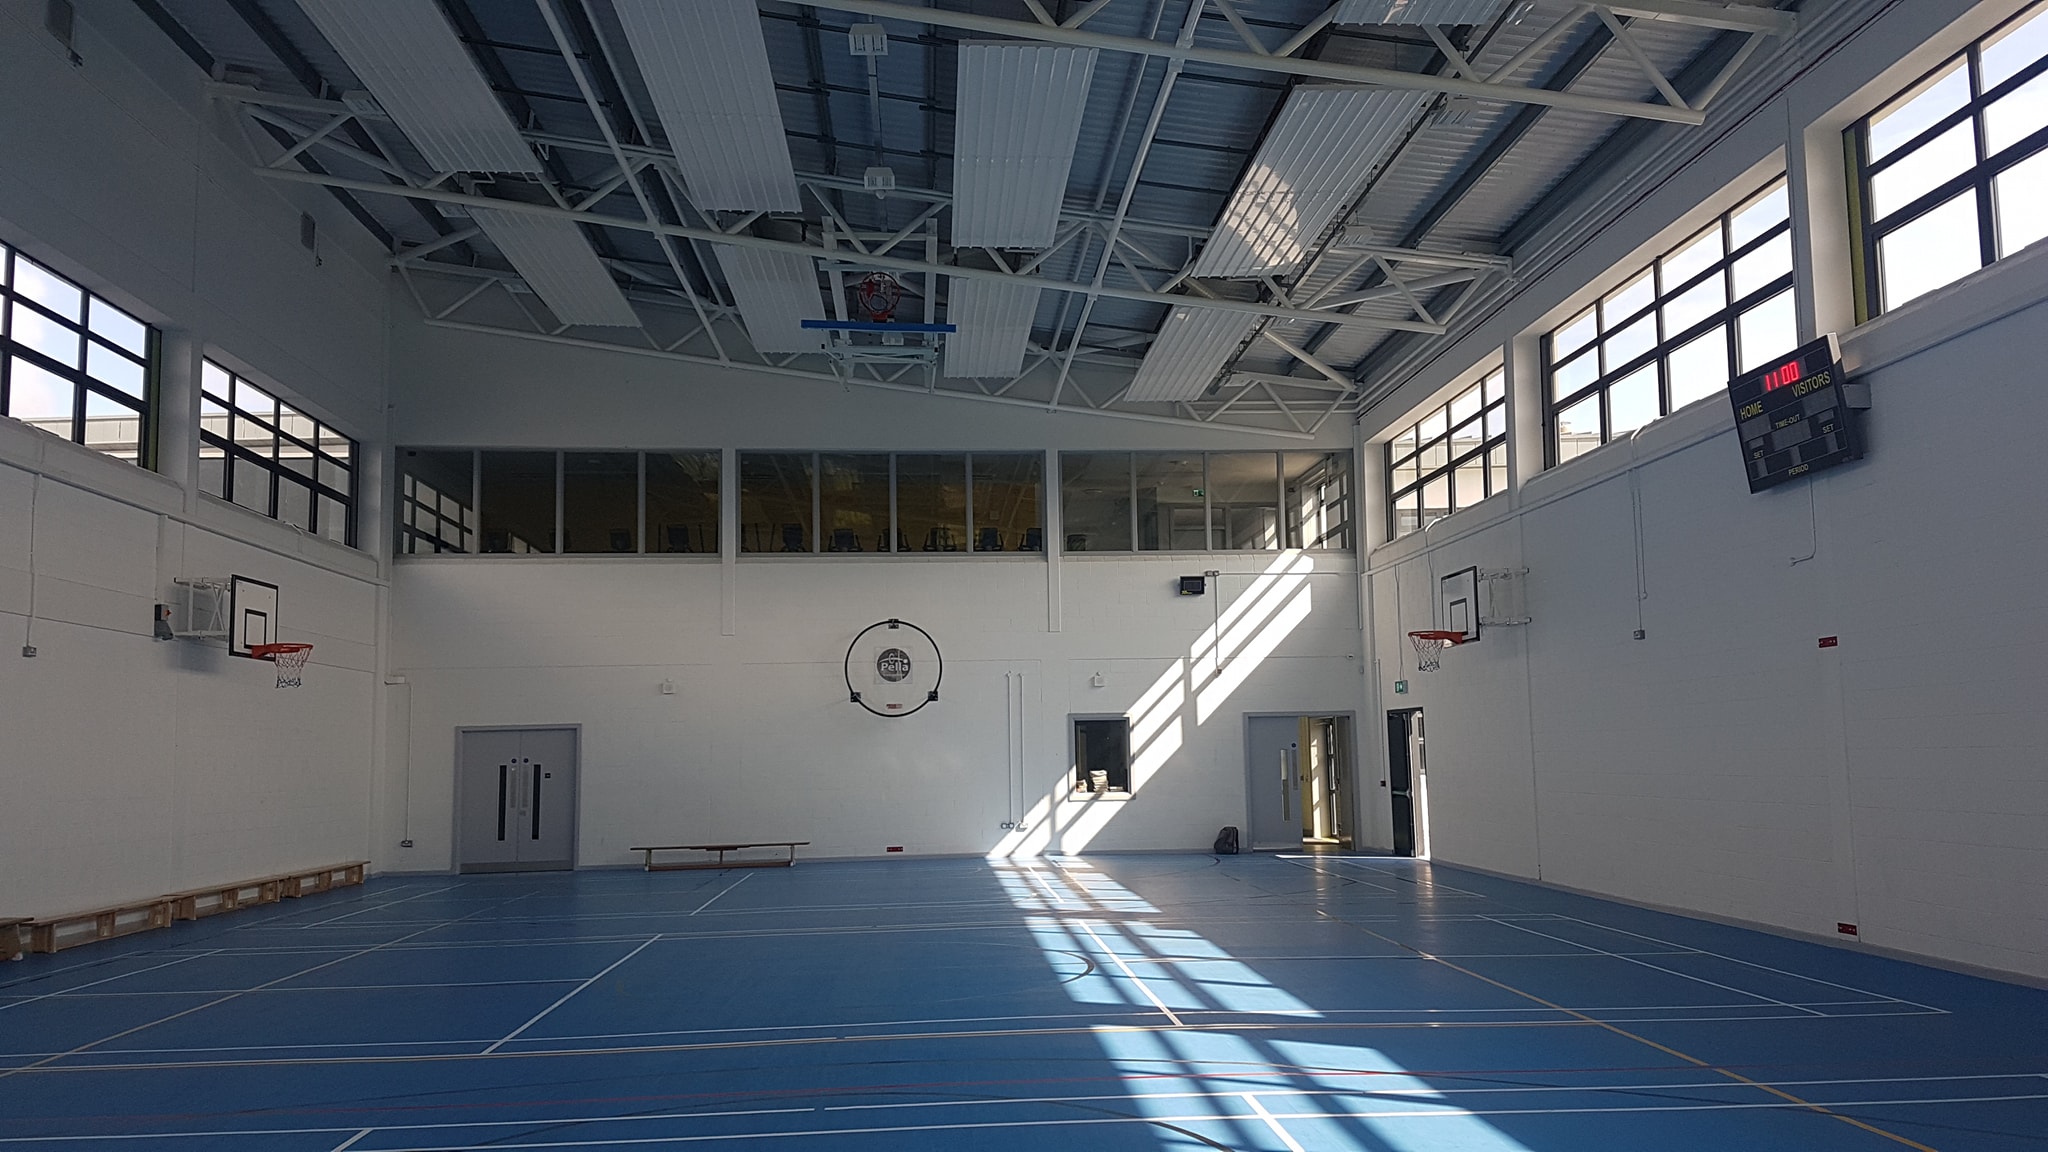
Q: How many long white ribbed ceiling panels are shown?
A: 9